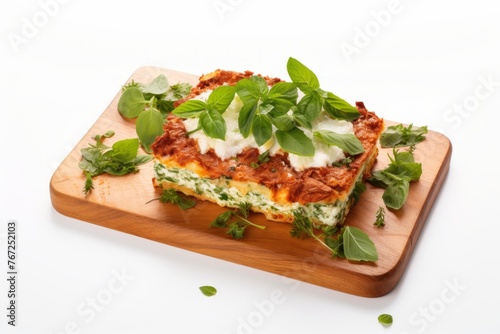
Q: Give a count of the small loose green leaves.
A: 2